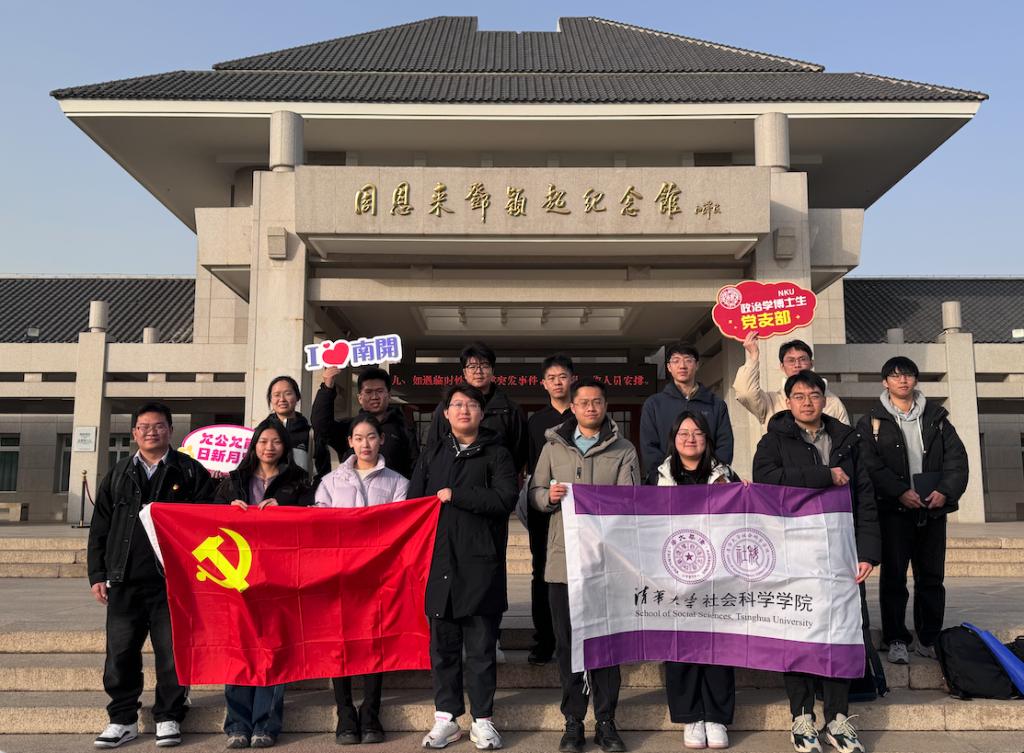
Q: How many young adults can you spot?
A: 14